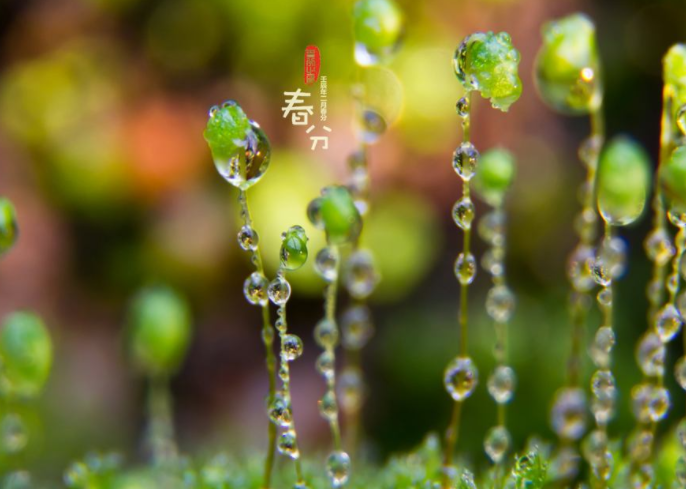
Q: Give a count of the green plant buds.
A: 13